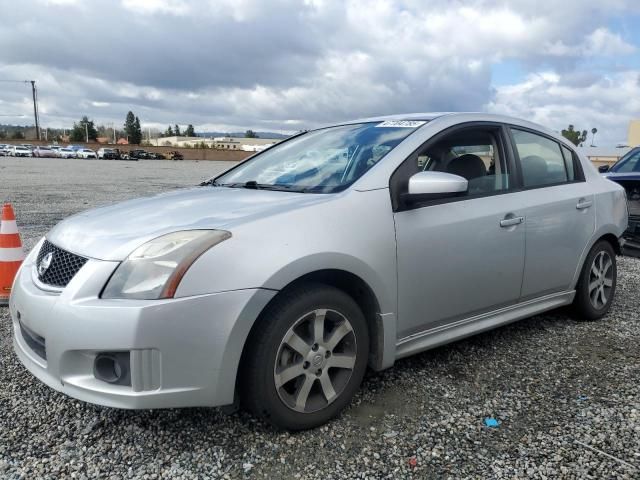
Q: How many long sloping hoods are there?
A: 1